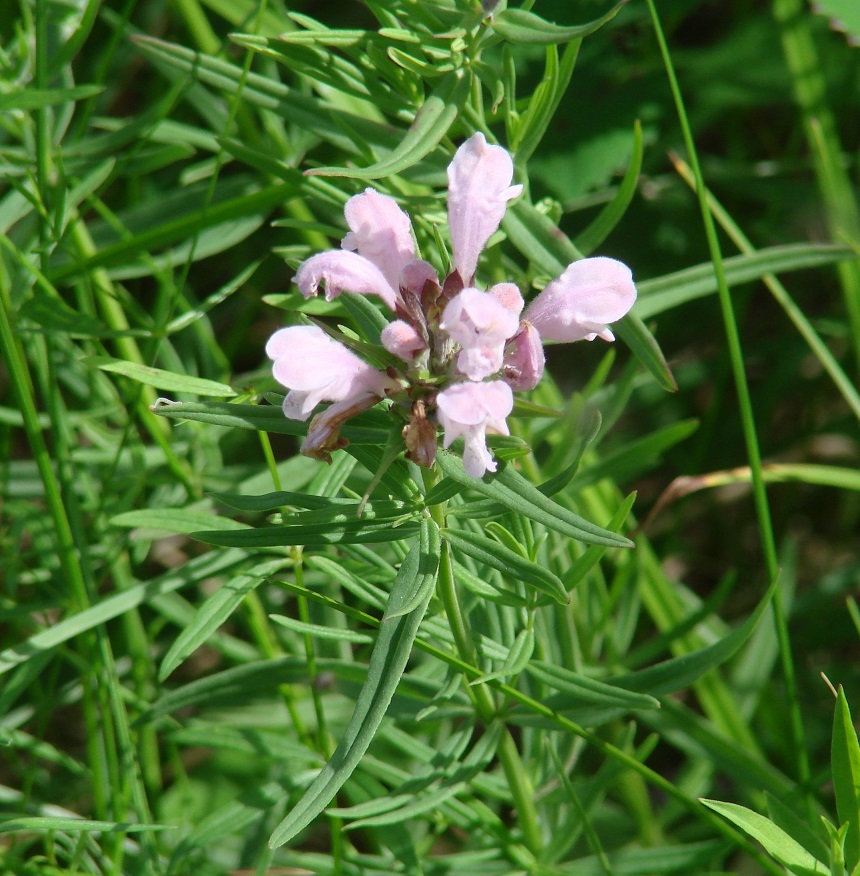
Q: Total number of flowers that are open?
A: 7